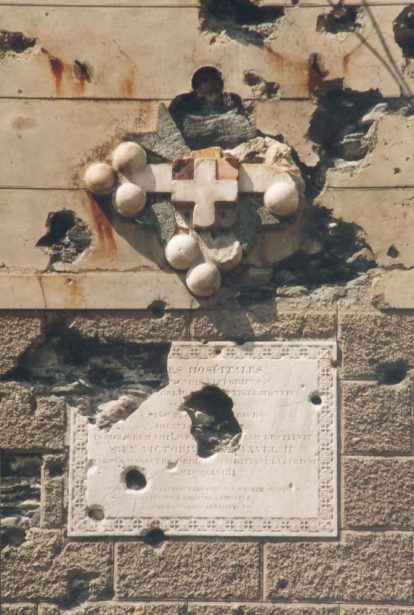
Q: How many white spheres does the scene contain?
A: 6